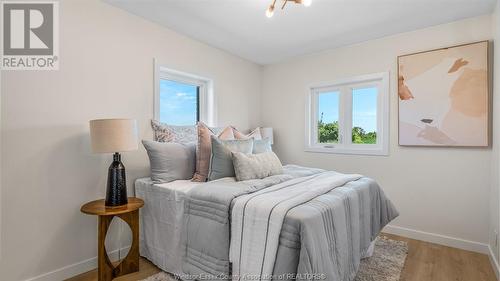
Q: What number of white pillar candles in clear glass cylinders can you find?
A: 0